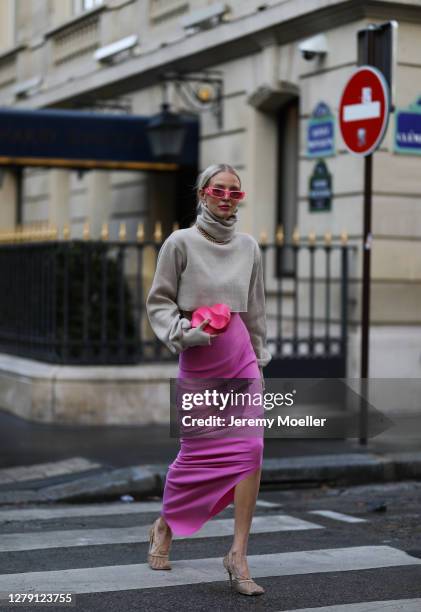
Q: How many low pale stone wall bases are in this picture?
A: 1